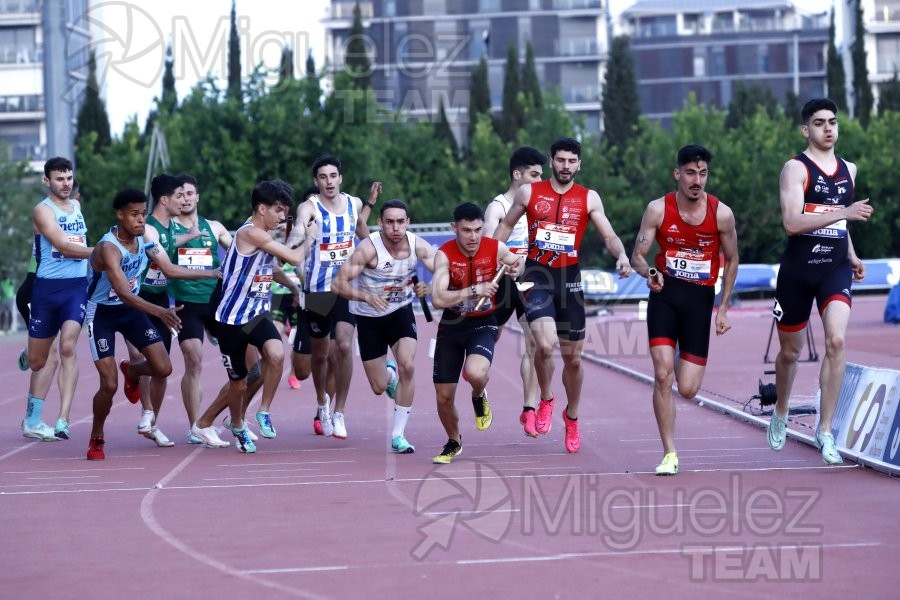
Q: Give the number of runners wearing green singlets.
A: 2